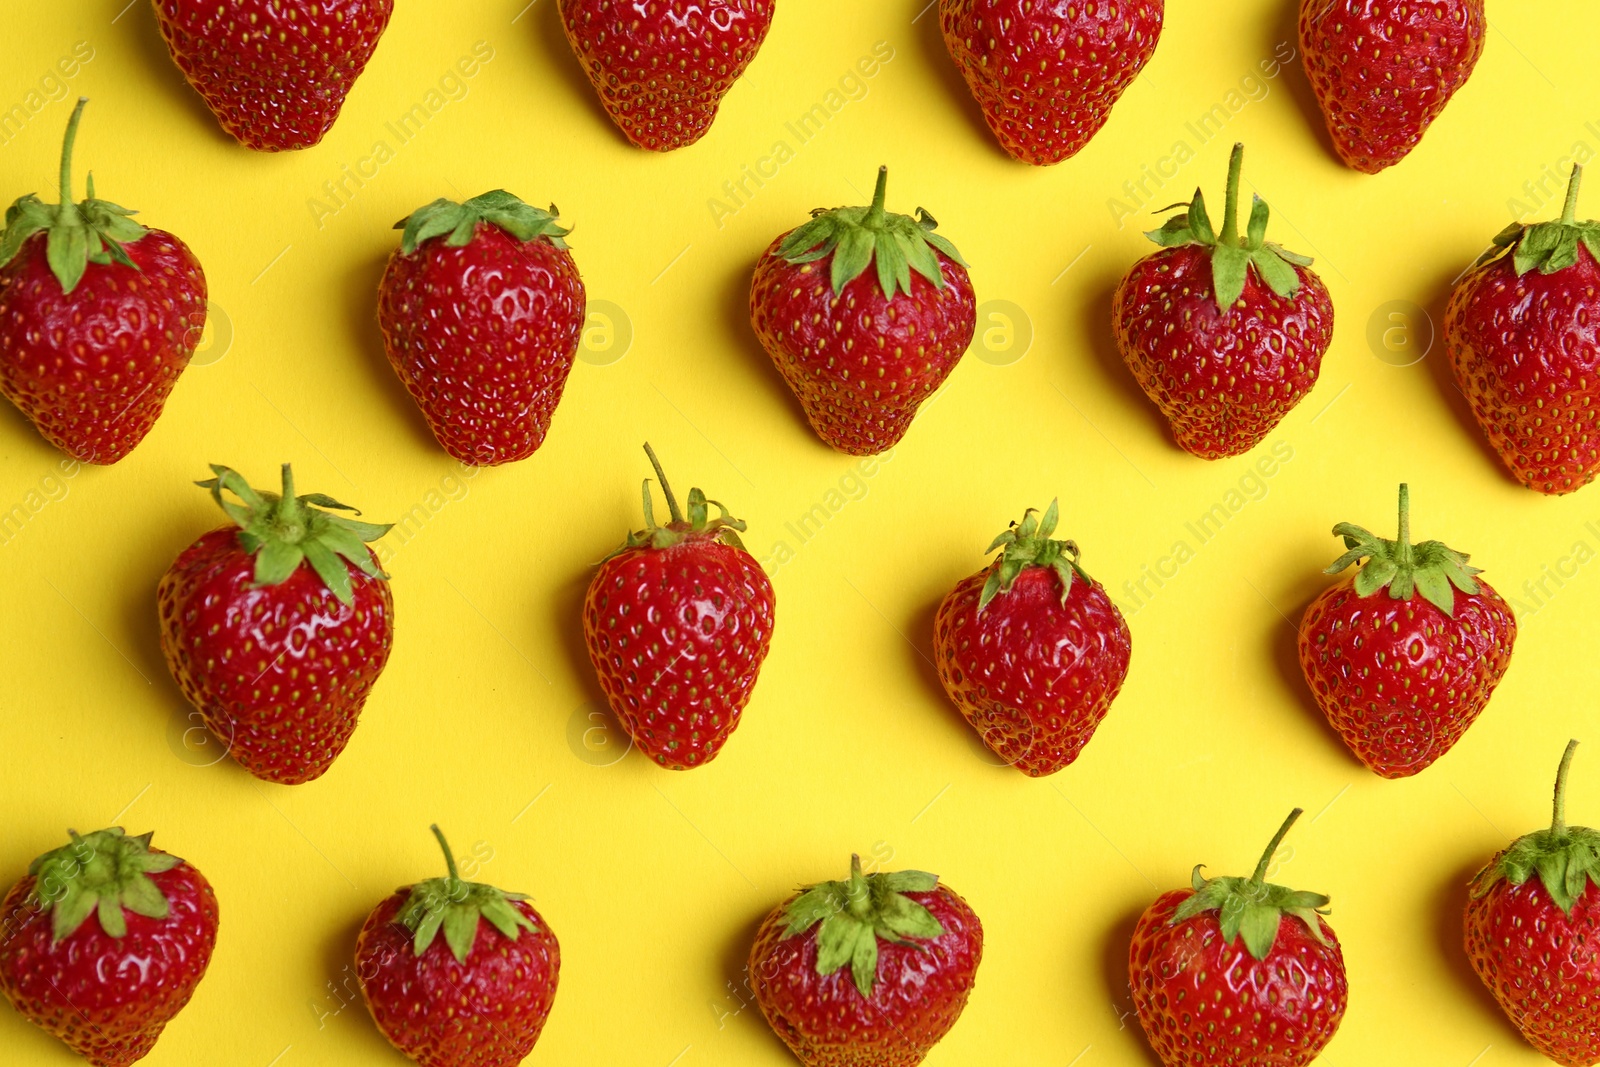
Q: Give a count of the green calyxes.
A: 14